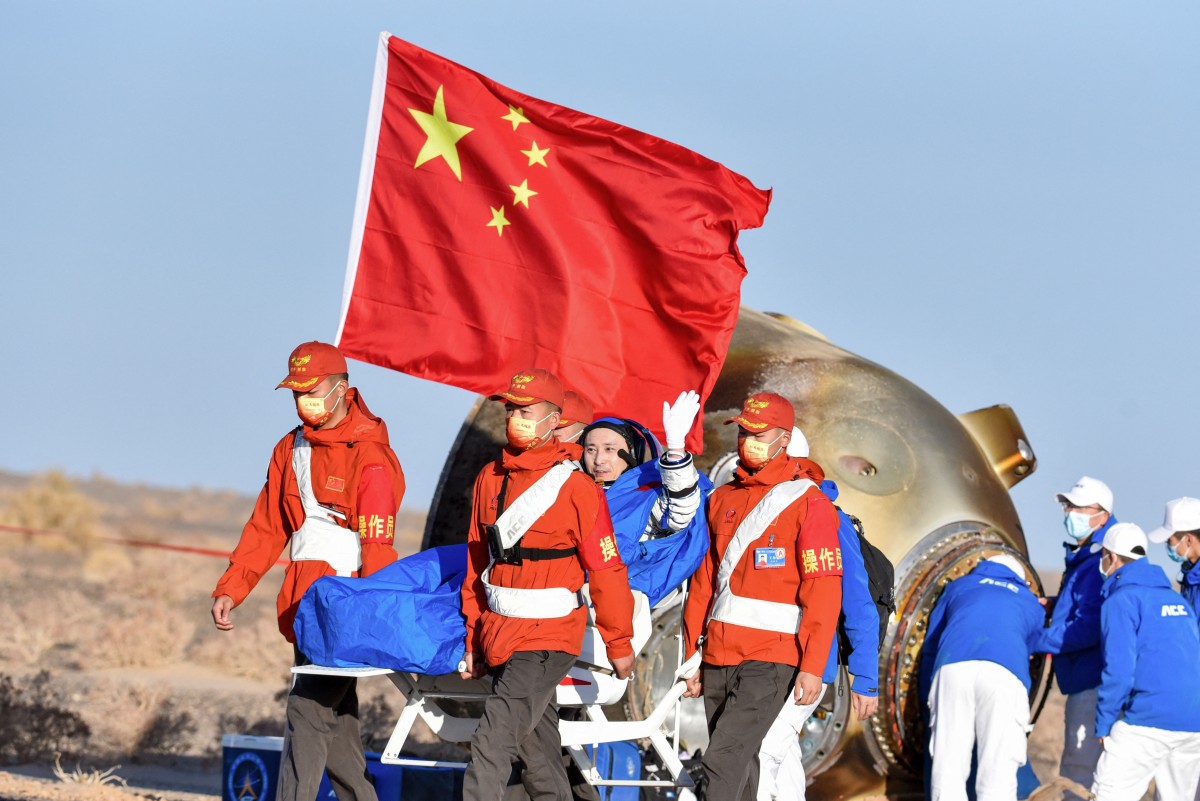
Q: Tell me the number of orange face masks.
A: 3